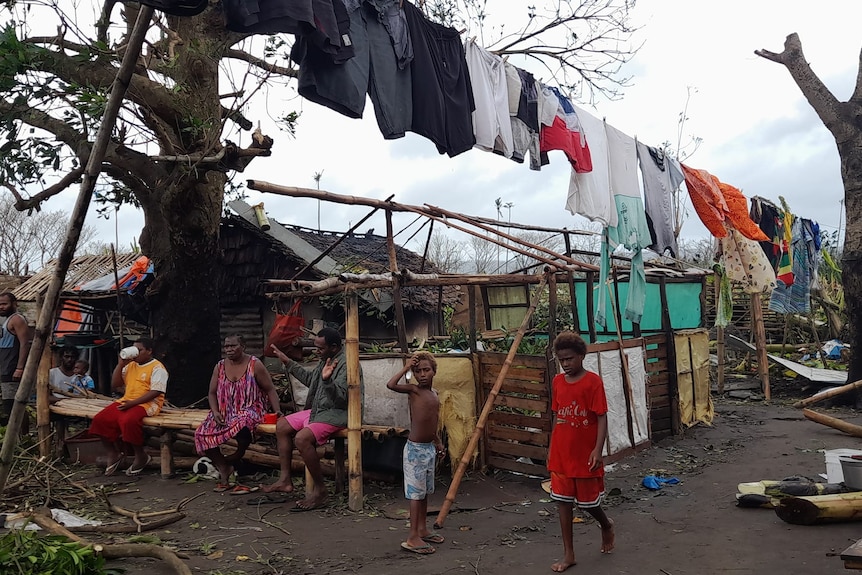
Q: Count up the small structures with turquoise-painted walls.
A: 1